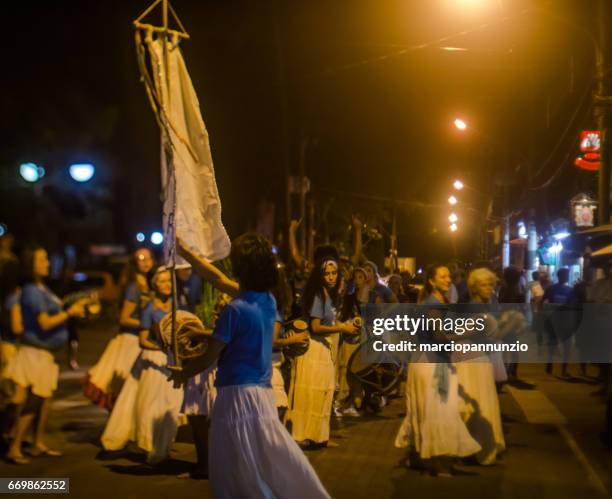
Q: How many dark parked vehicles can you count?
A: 1